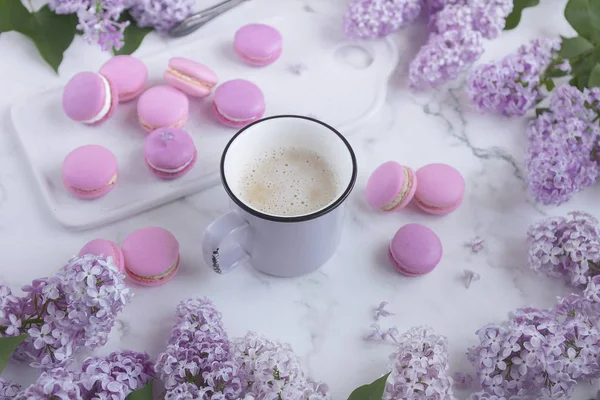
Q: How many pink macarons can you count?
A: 13